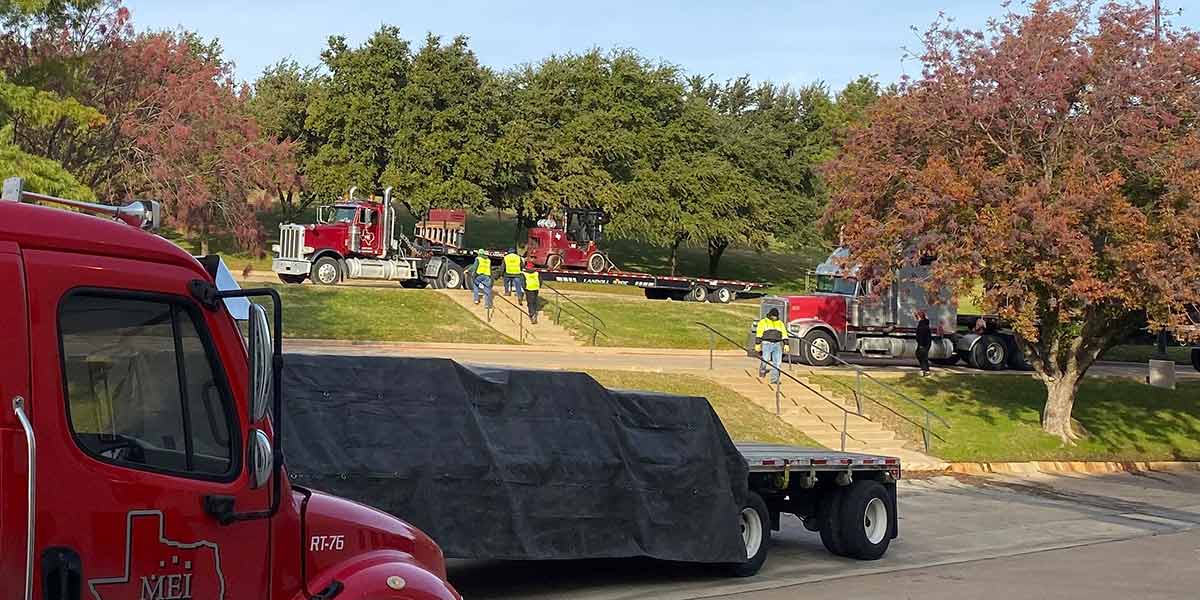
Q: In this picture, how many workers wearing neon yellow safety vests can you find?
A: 4